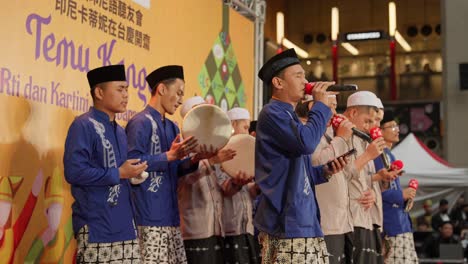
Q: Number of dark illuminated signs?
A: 1